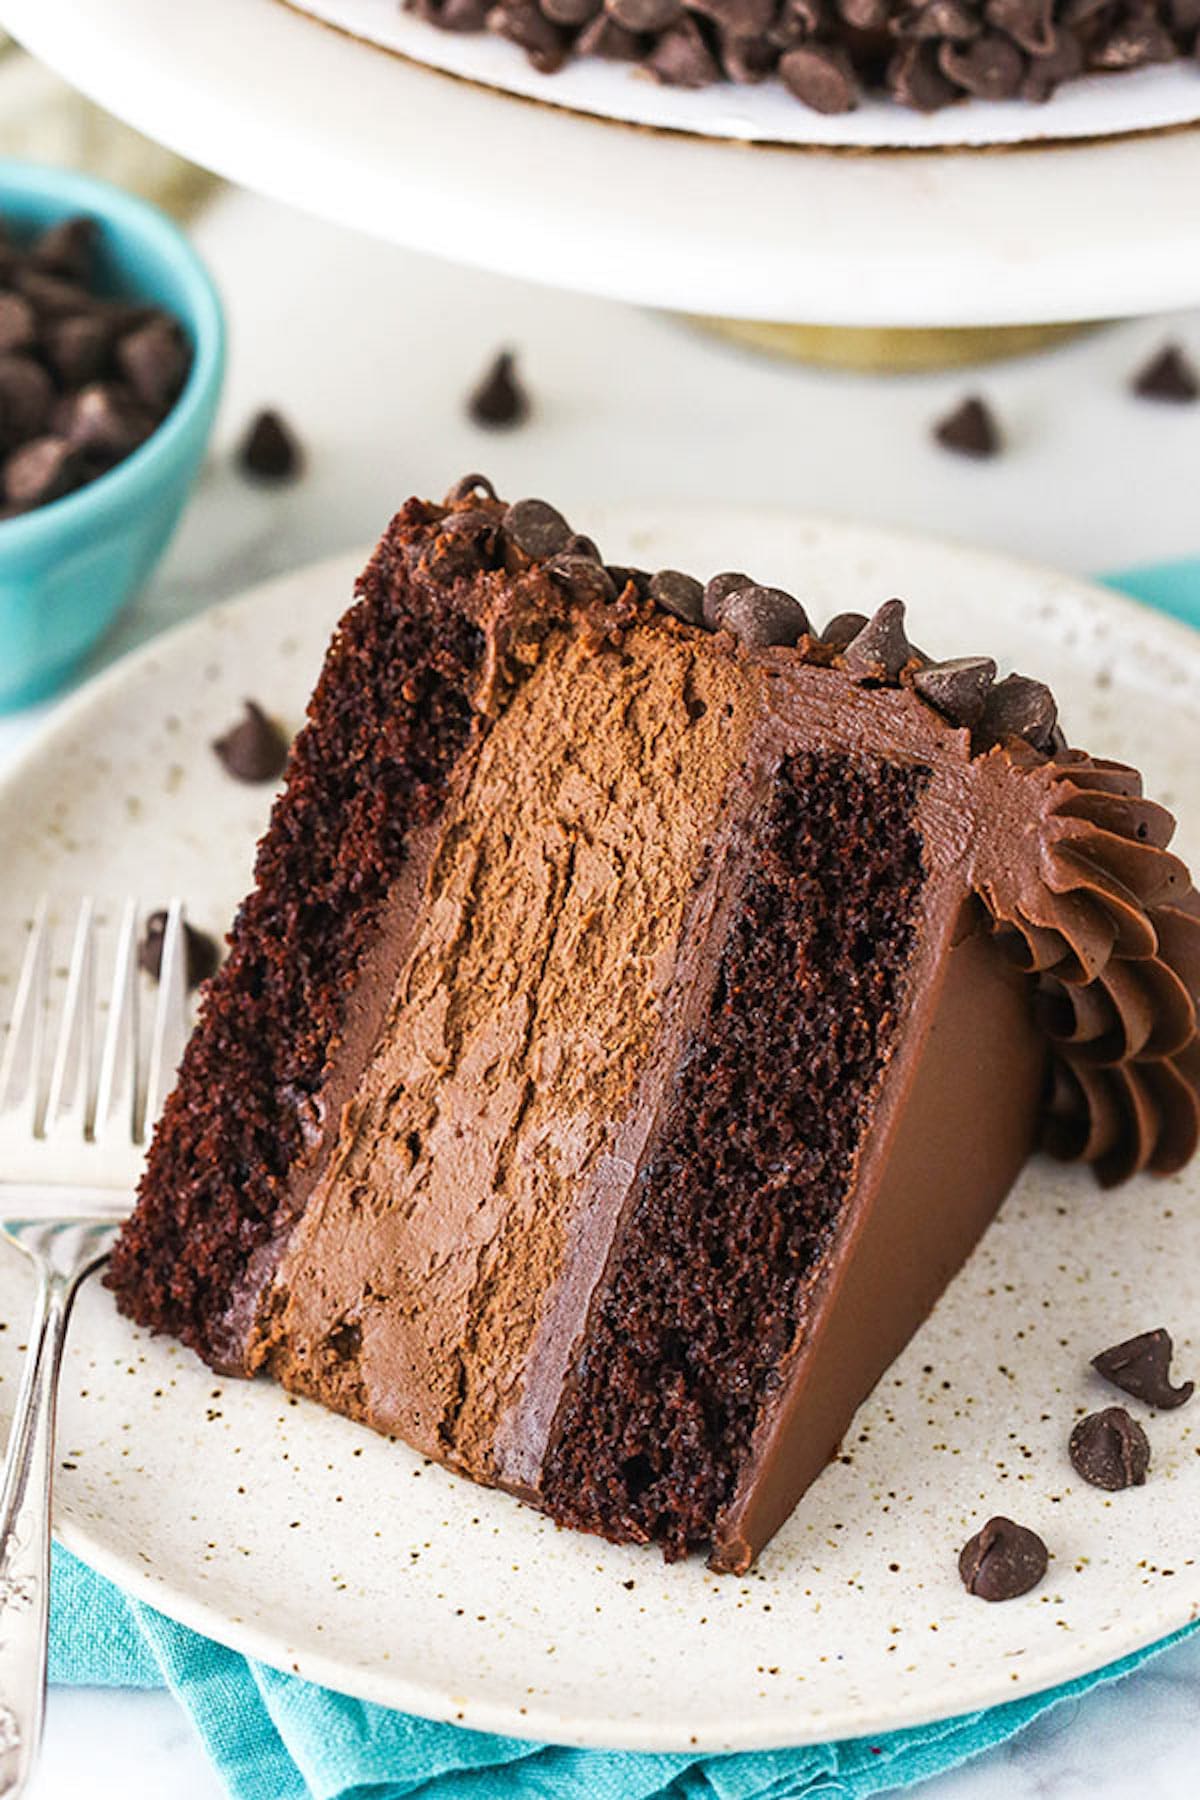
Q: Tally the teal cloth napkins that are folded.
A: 1